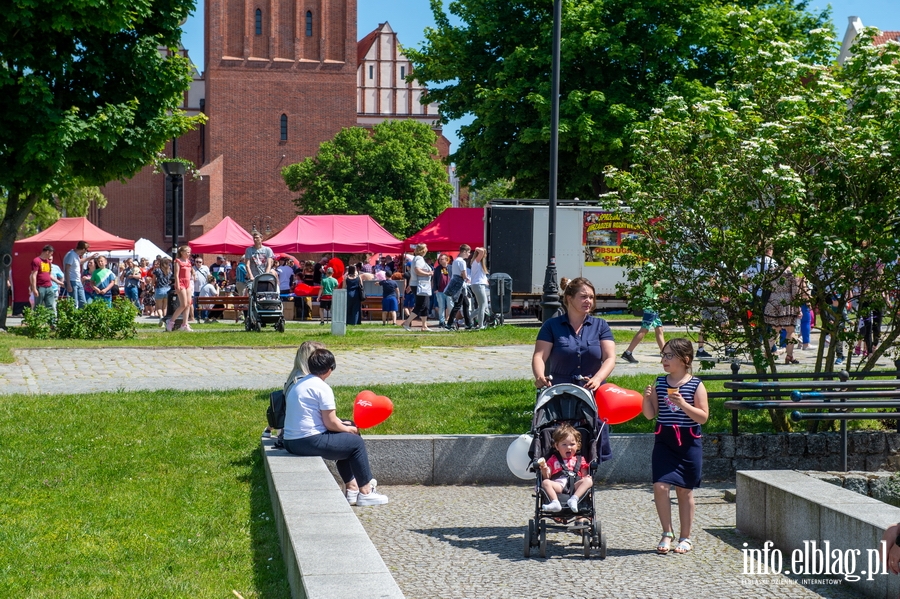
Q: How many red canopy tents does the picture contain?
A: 4